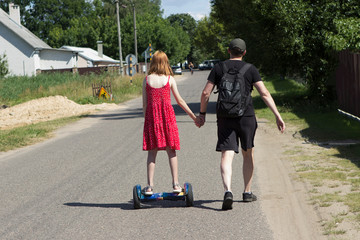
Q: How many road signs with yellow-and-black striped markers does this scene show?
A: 2